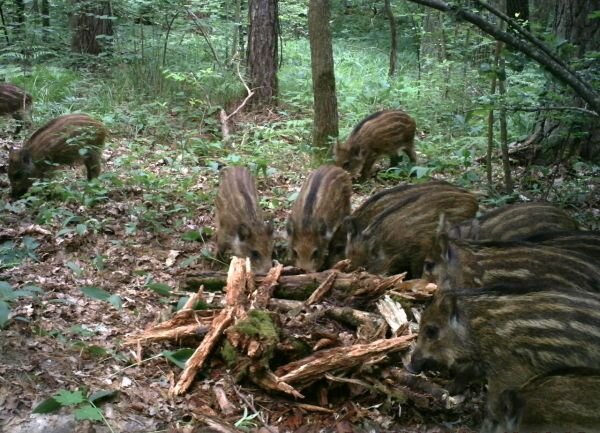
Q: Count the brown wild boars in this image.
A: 12